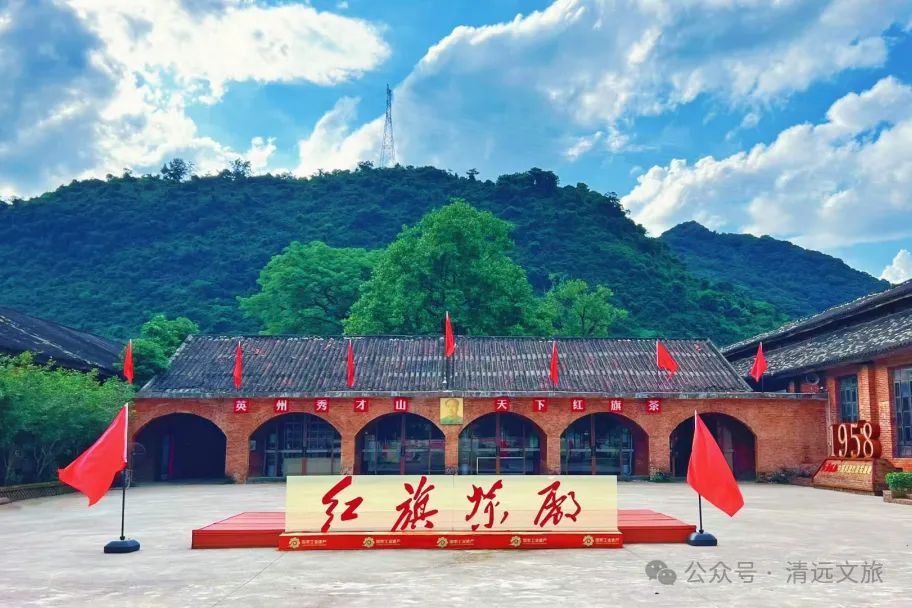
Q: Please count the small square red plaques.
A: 10